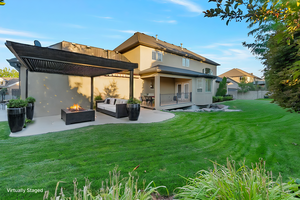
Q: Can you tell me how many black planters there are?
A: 3